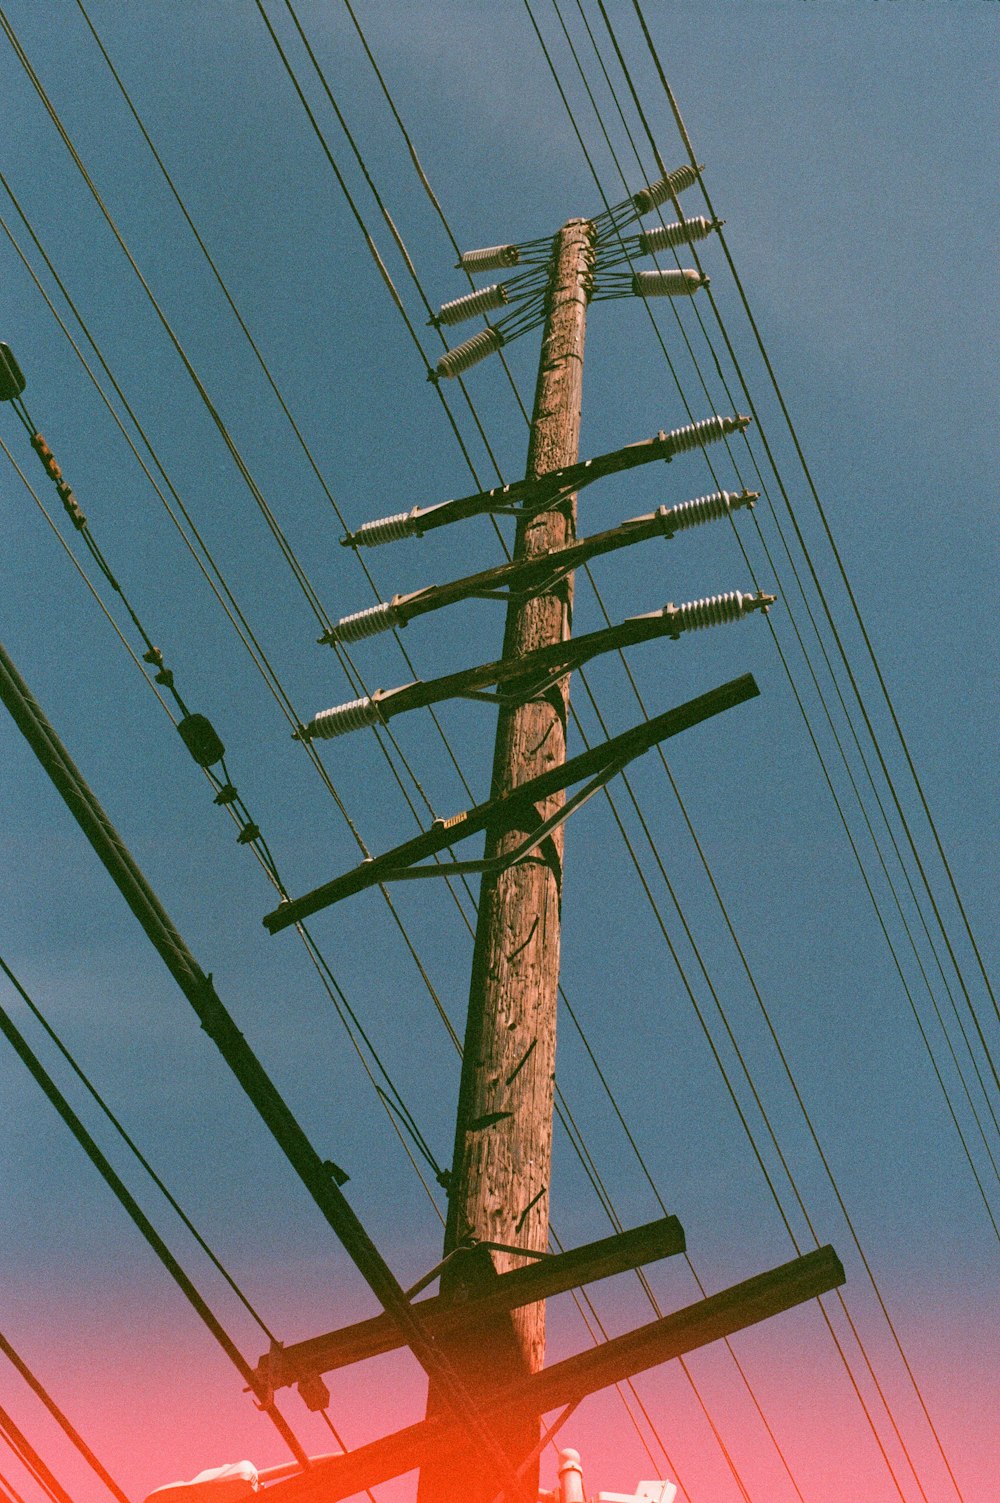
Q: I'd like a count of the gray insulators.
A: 12